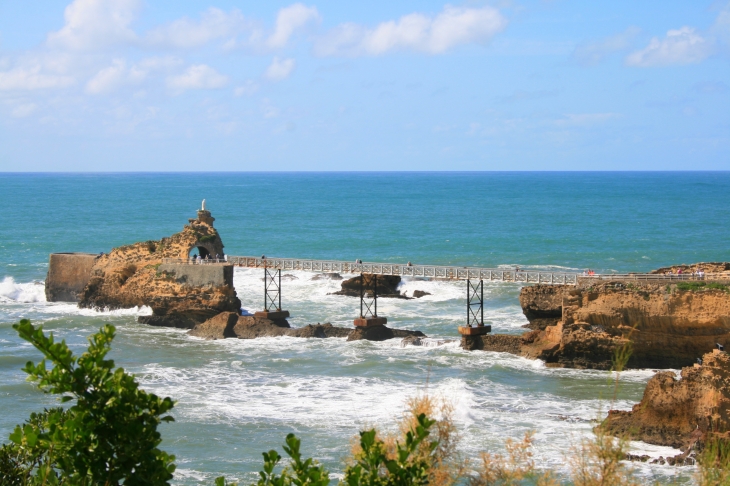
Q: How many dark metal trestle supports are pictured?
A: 3